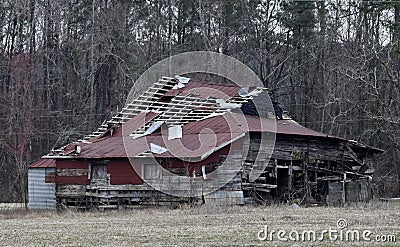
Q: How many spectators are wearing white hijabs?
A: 0